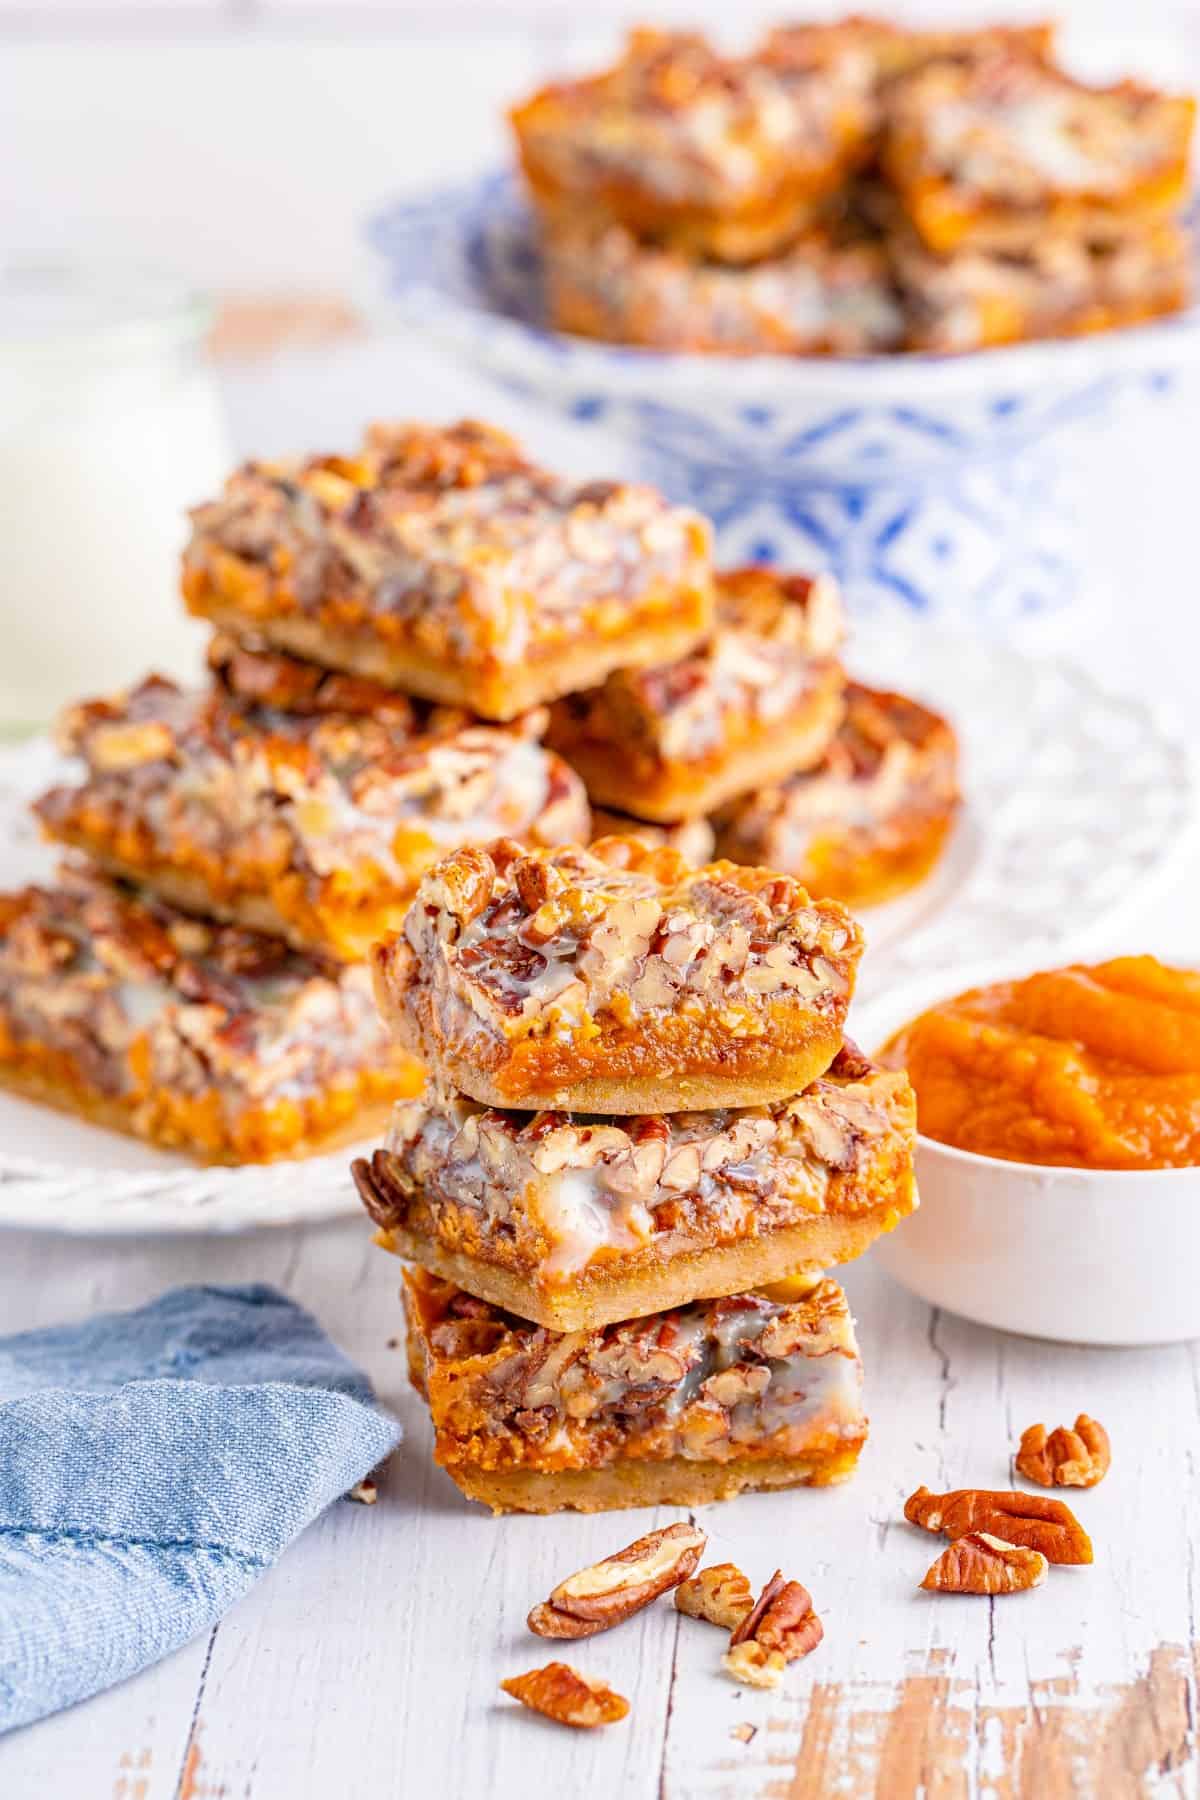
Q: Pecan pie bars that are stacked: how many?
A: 3